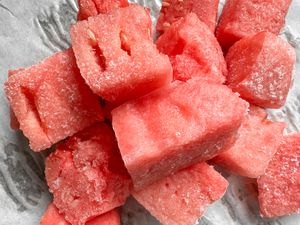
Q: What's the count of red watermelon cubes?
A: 13